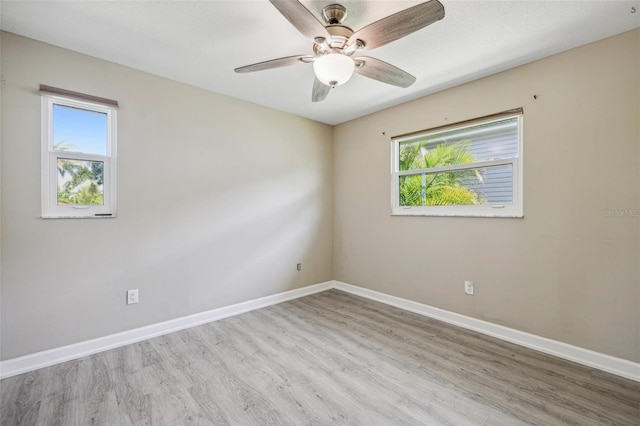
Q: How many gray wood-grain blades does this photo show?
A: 5